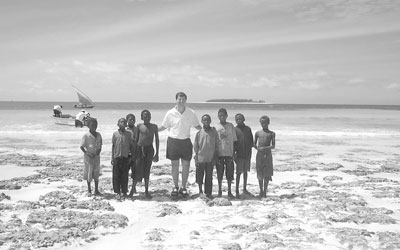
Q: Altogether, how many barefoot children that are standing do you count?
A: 8